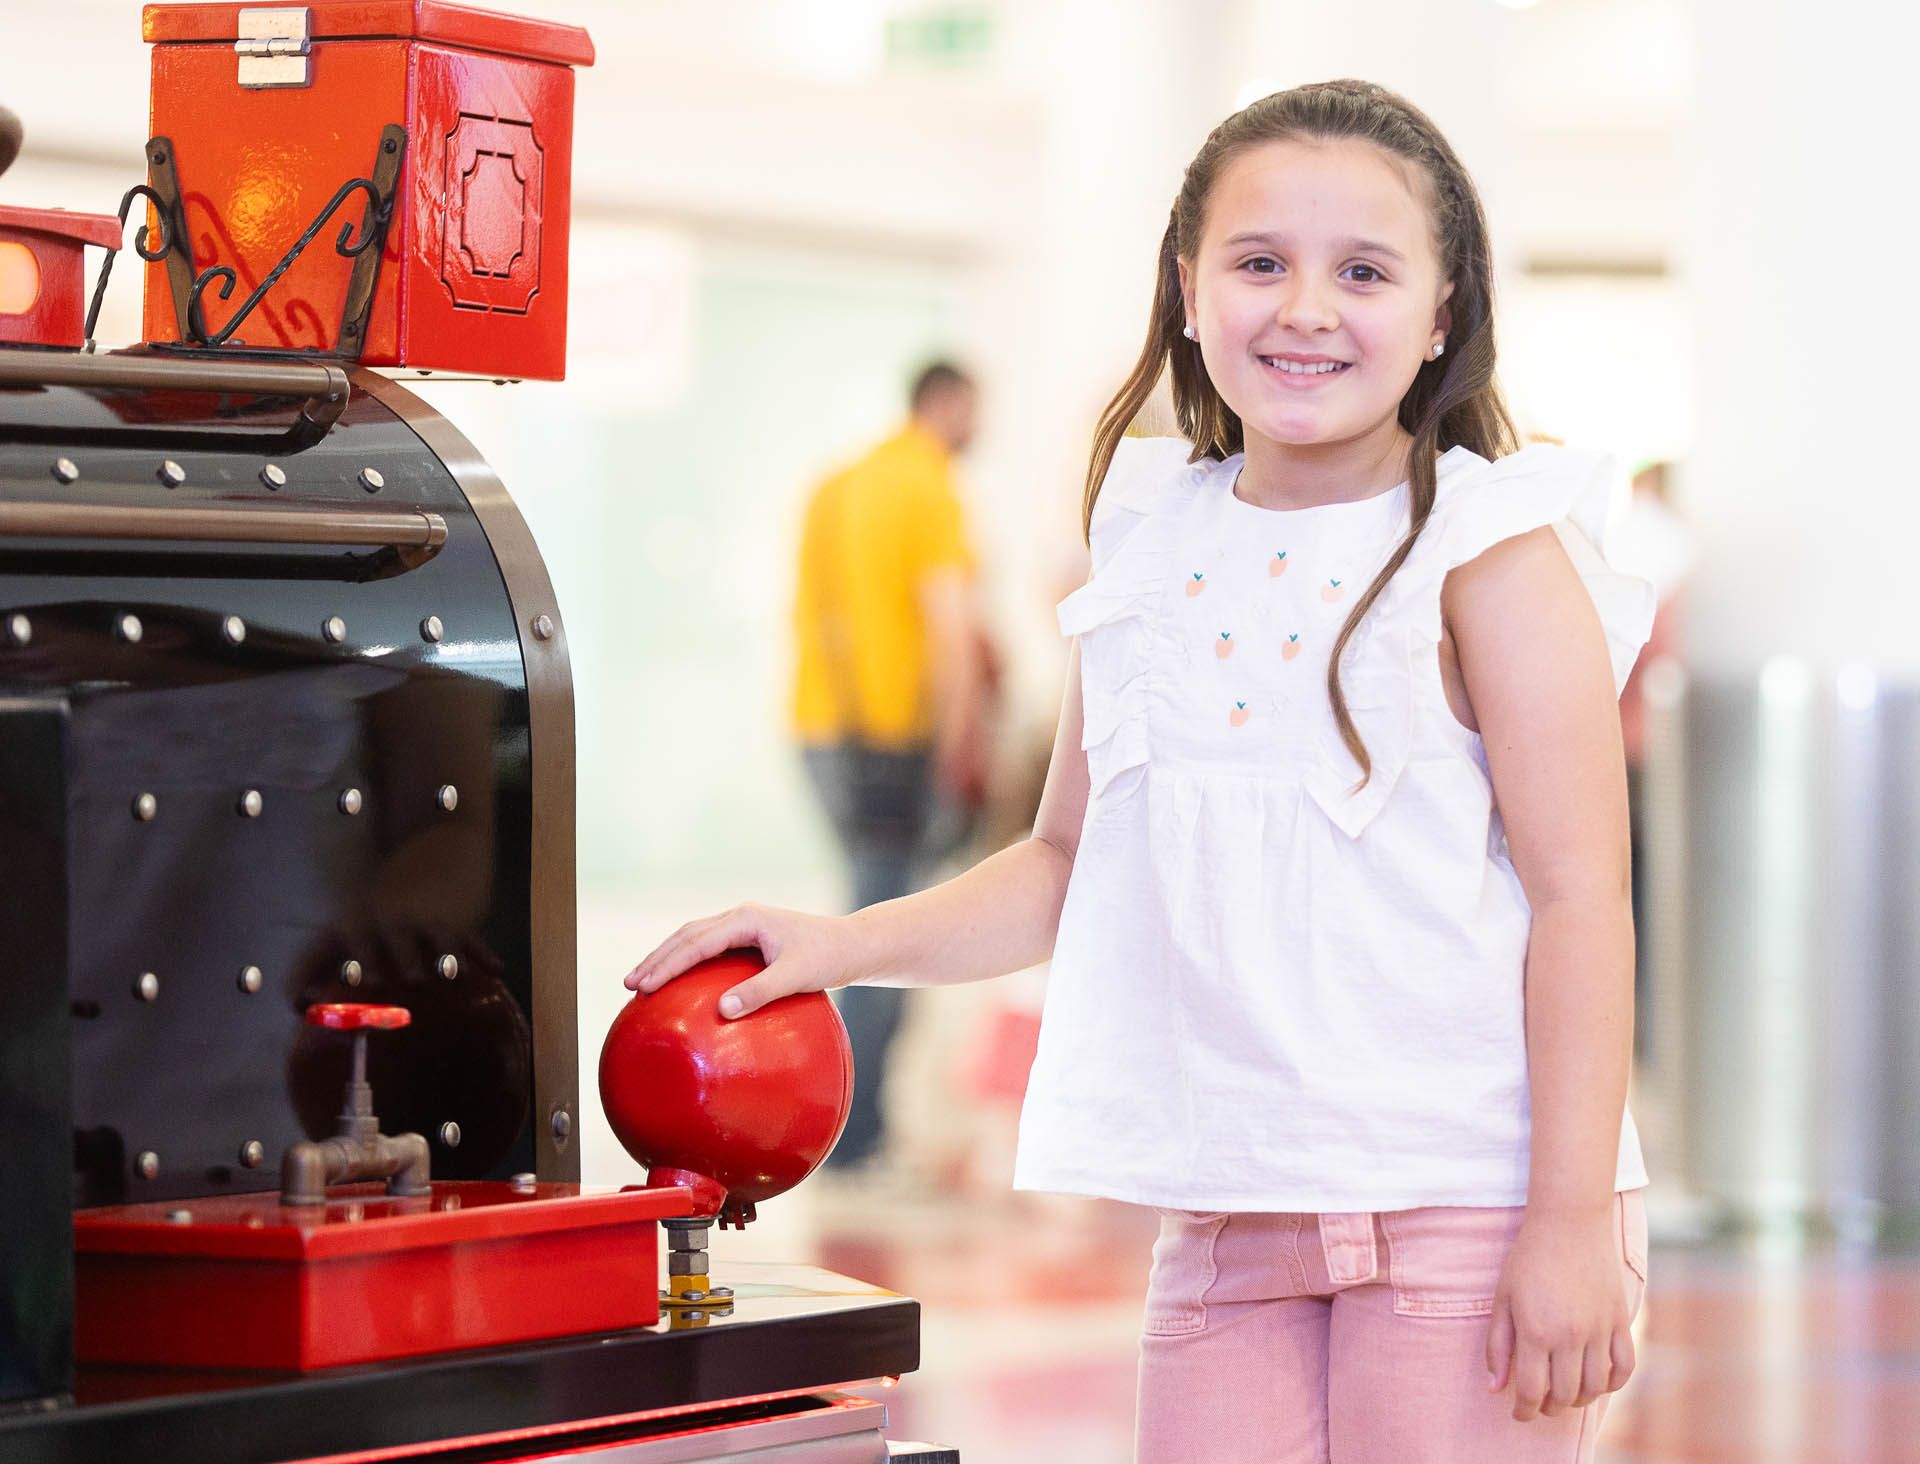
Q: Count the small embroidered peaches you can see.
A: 6